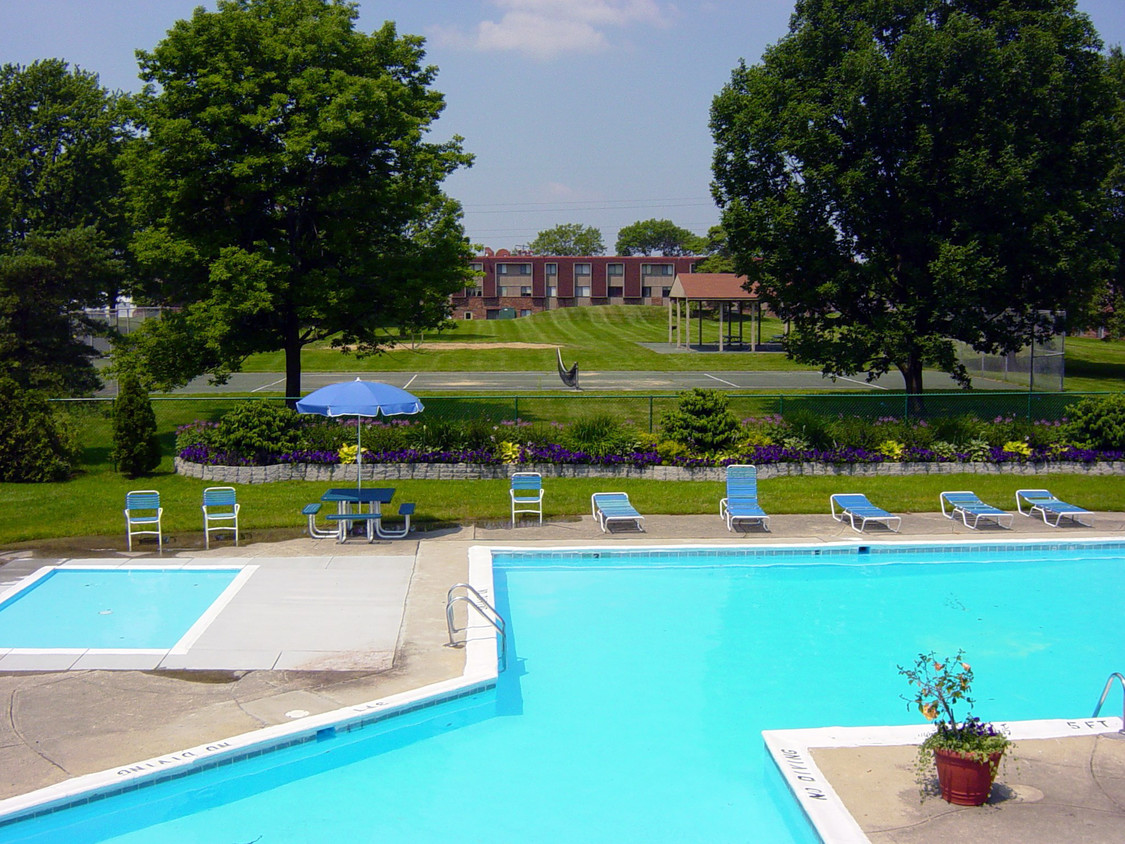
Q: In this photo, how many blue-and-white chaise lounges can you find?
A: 5